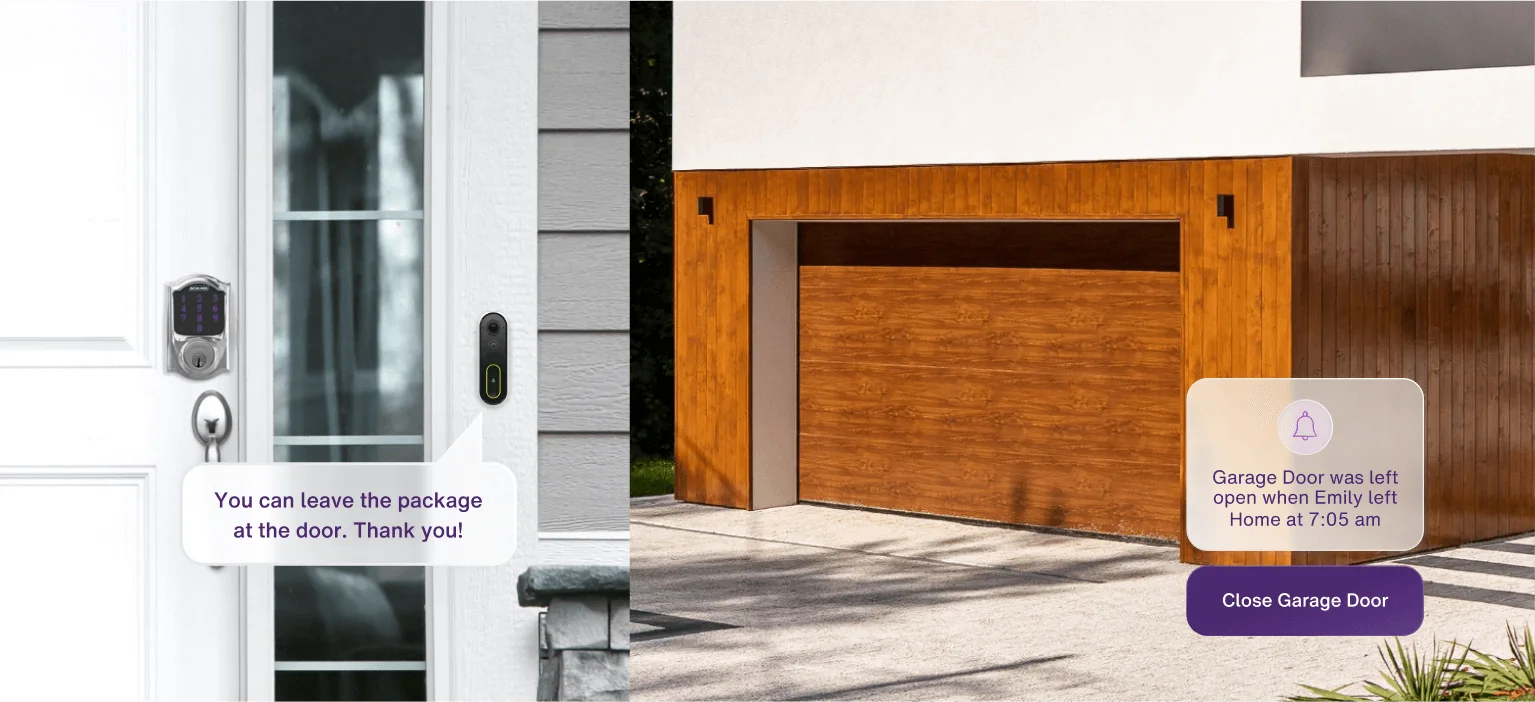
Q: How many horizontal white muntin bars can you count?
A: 3